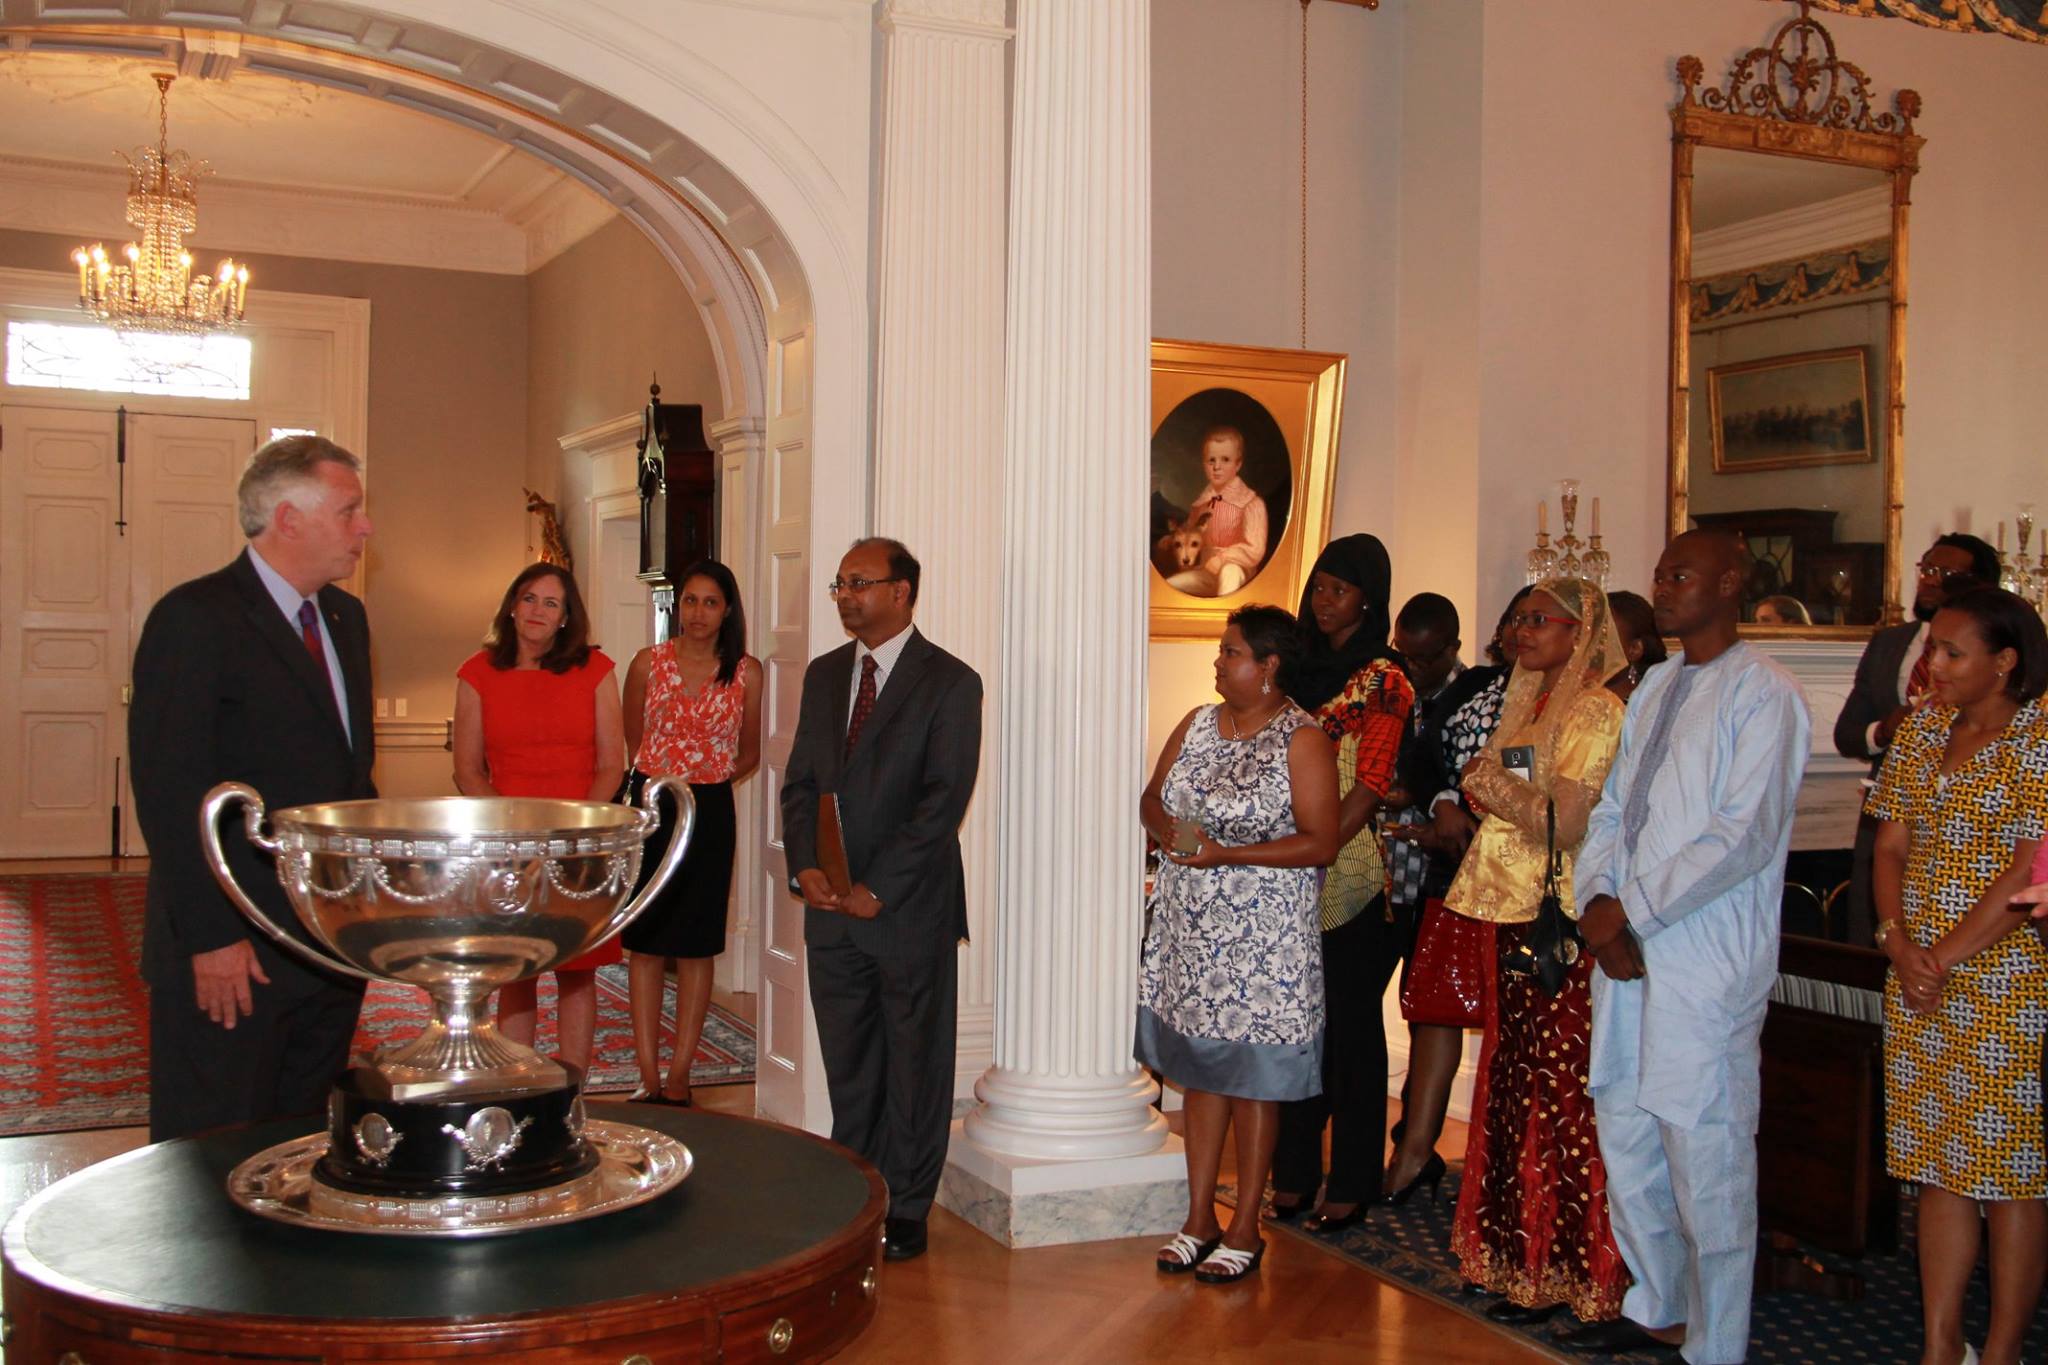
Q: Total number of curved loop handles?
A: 2